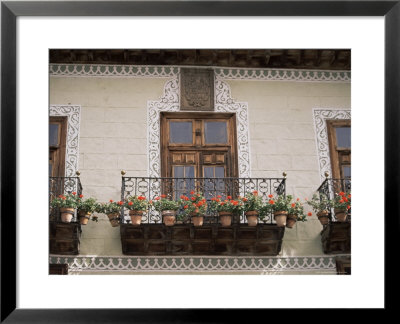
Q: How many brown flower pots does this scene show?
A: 12